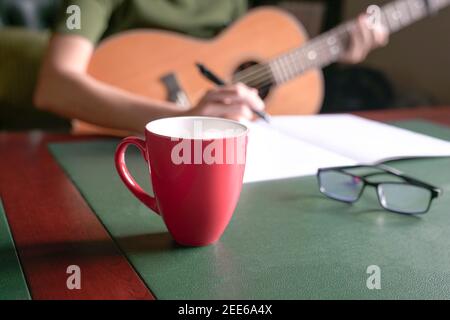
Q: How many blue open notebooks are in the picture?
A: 0